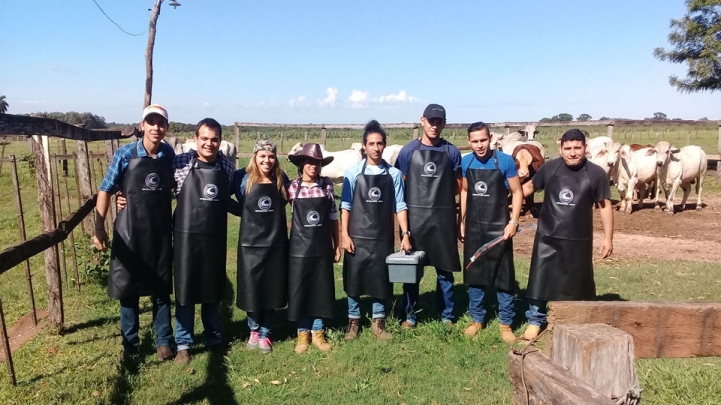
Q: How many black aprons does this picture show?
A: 8